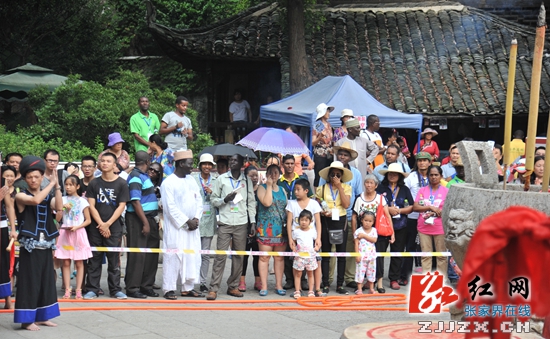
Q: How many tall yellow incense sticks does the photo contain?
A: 3